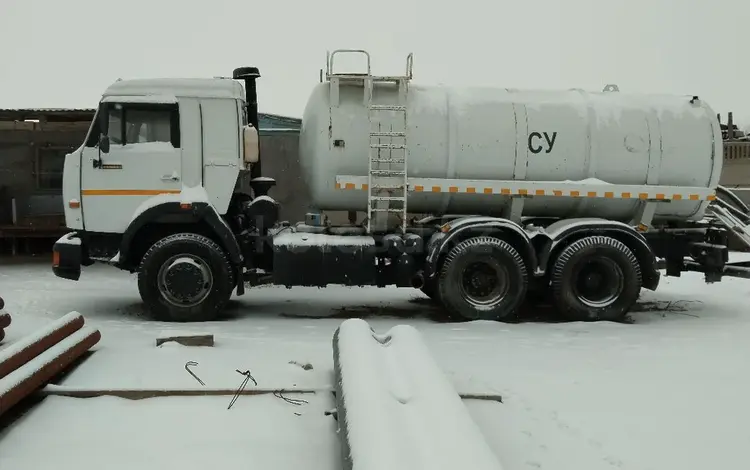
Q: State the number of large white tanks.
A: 1